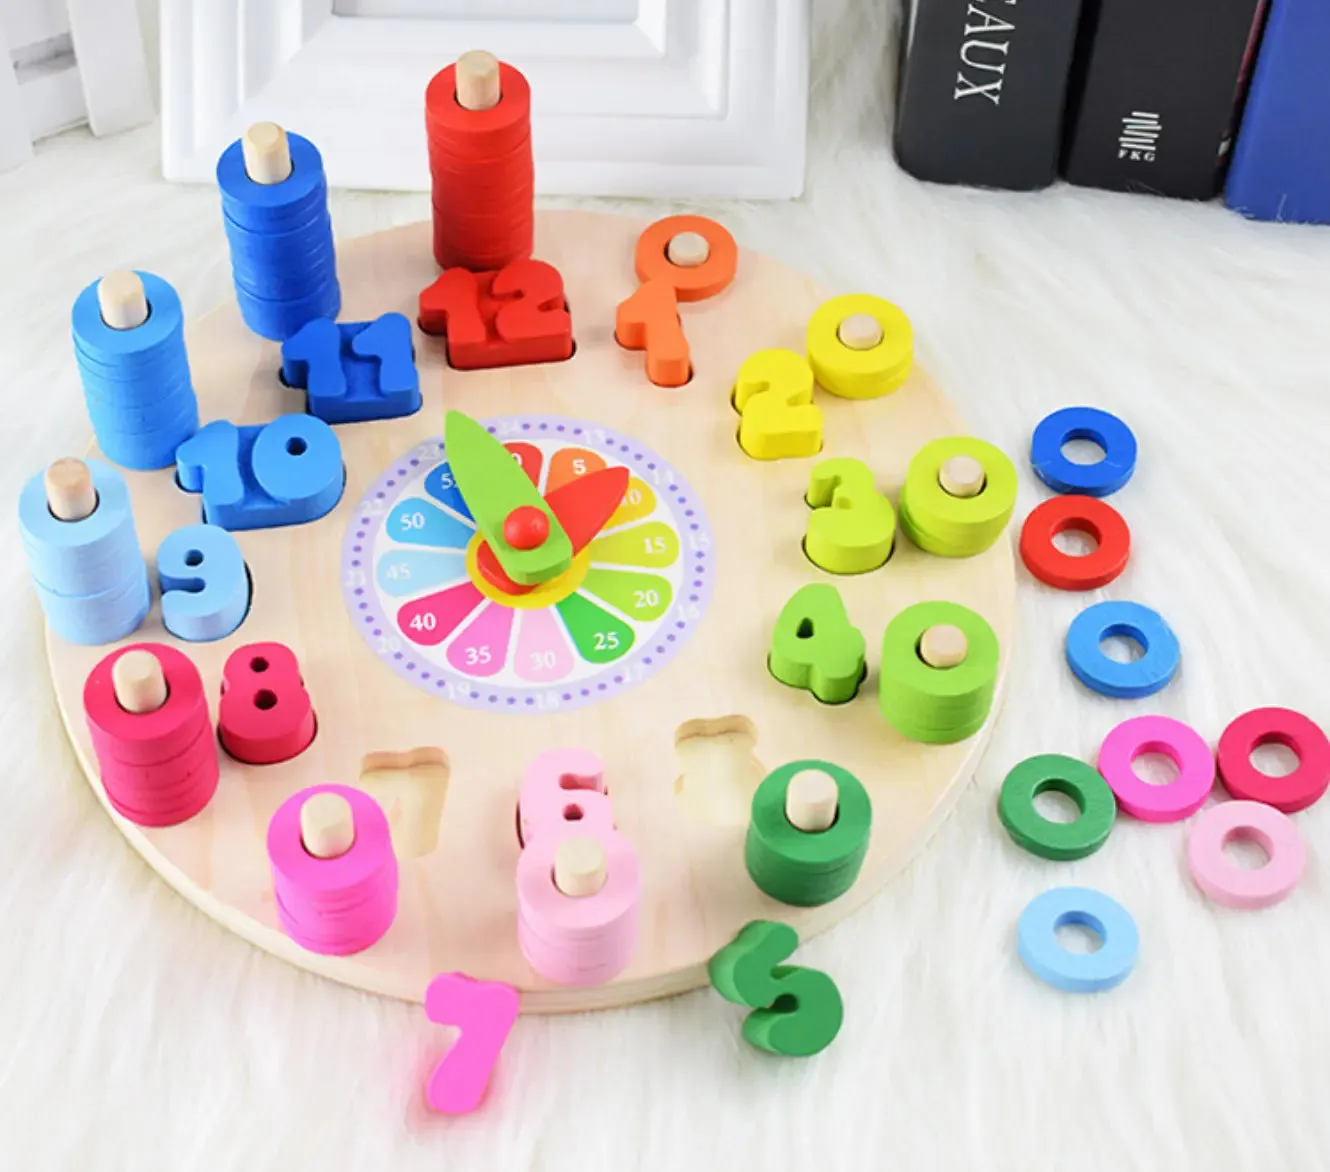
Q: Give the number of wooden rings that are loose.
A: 8